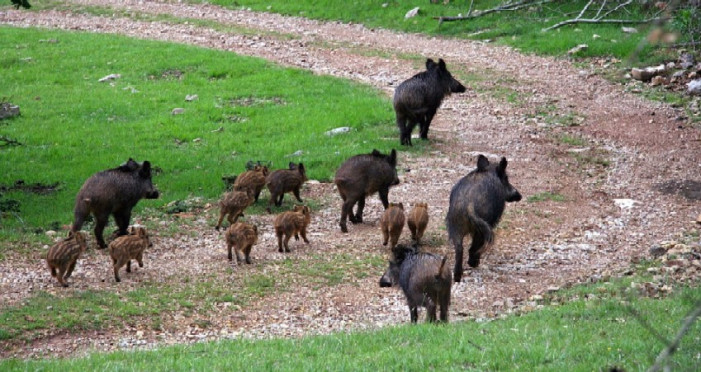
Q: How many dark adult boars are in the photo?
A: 5